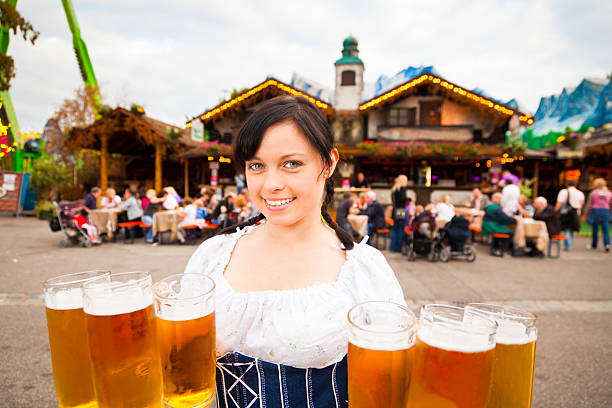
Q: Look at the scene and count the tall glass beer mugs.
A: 6